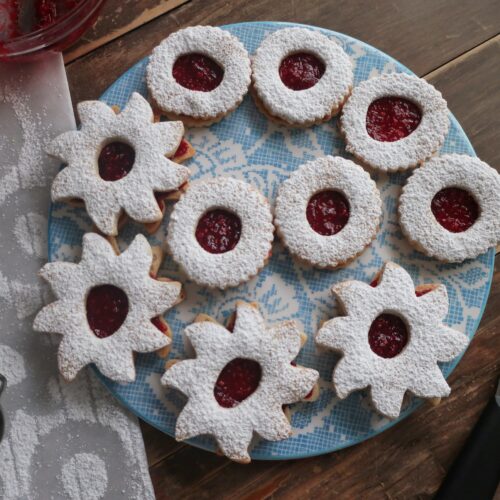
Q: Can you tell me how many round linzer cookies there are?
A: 6